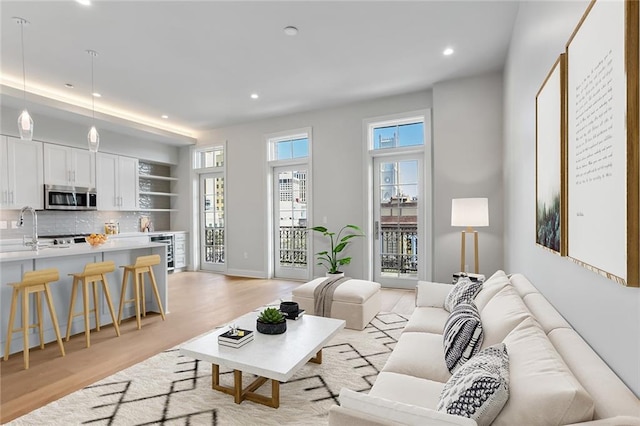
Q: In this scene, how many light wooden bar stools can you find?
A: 3